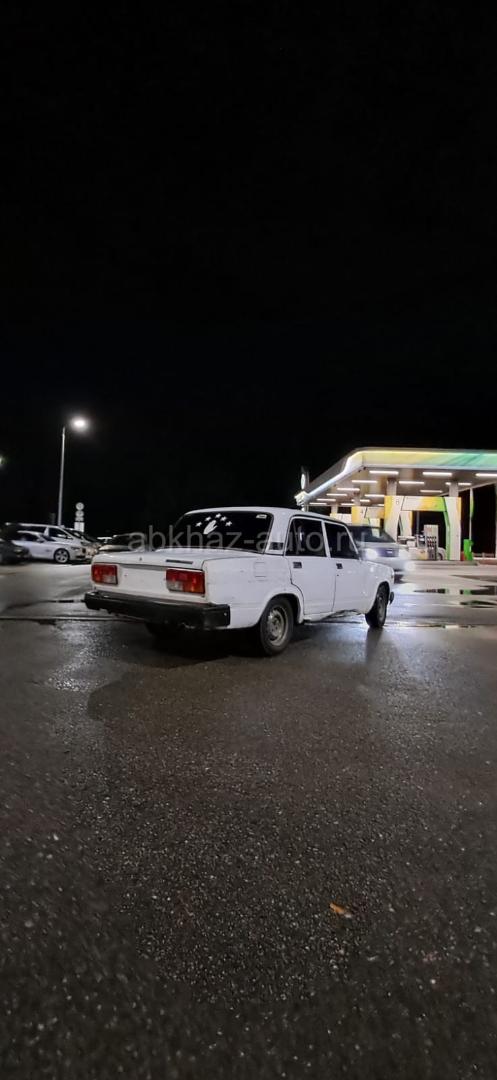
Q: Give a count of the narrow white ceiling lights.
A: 15